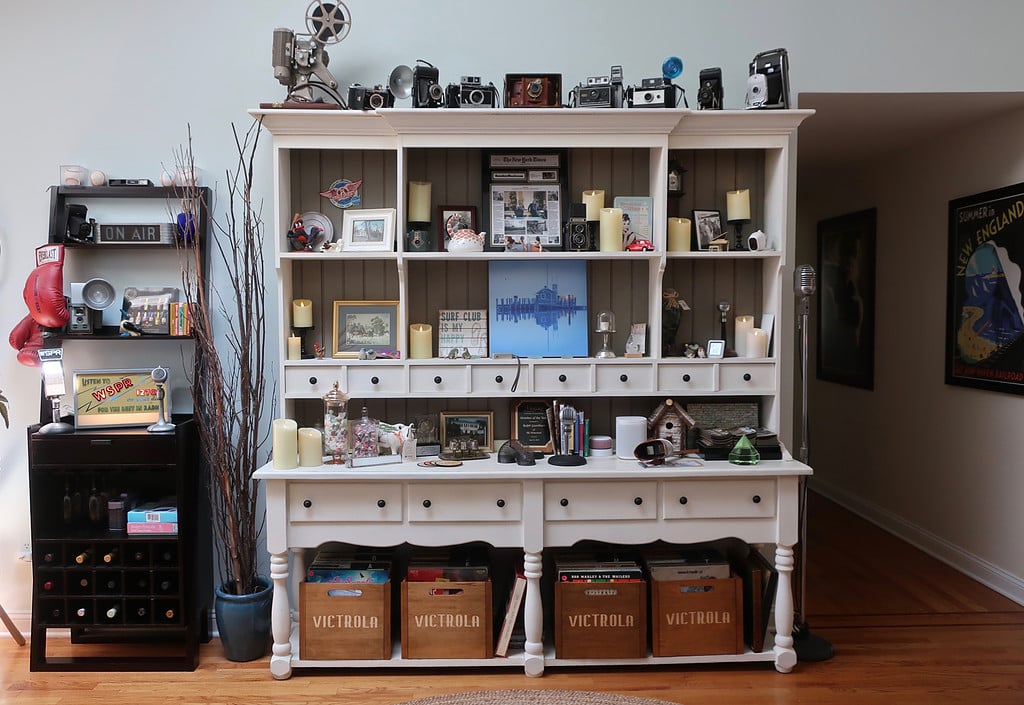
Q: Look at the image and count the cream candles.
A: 12